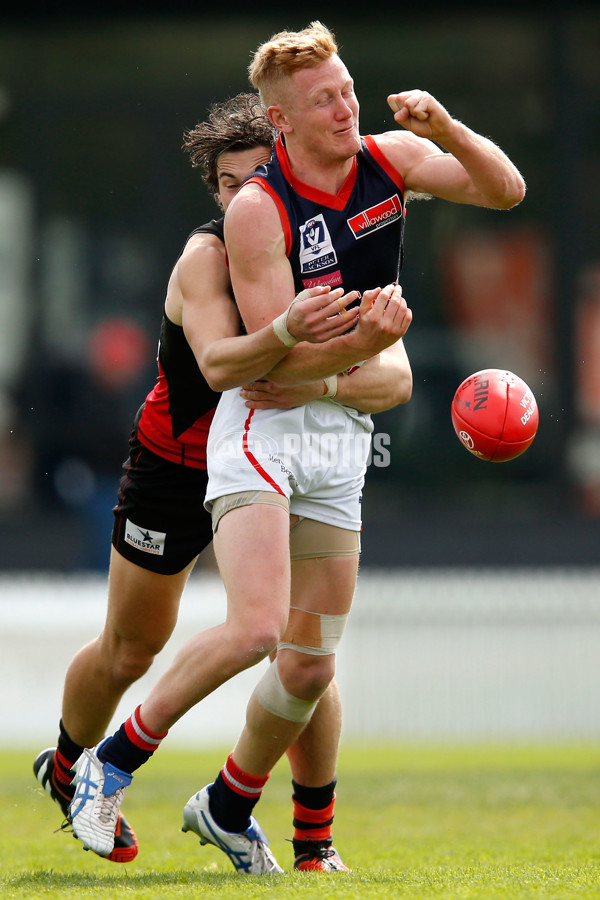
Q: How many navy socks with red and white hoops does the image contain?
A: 2